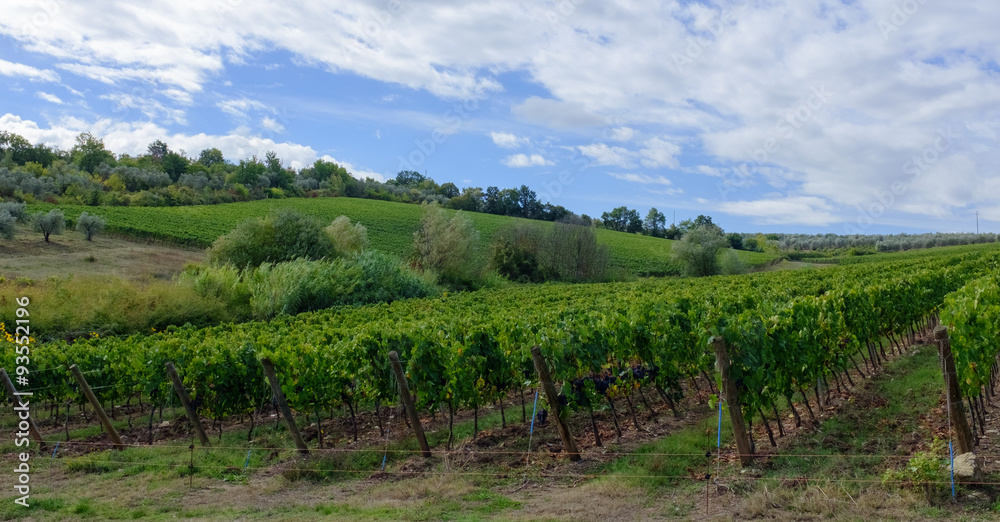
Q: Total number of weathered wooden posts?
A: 8